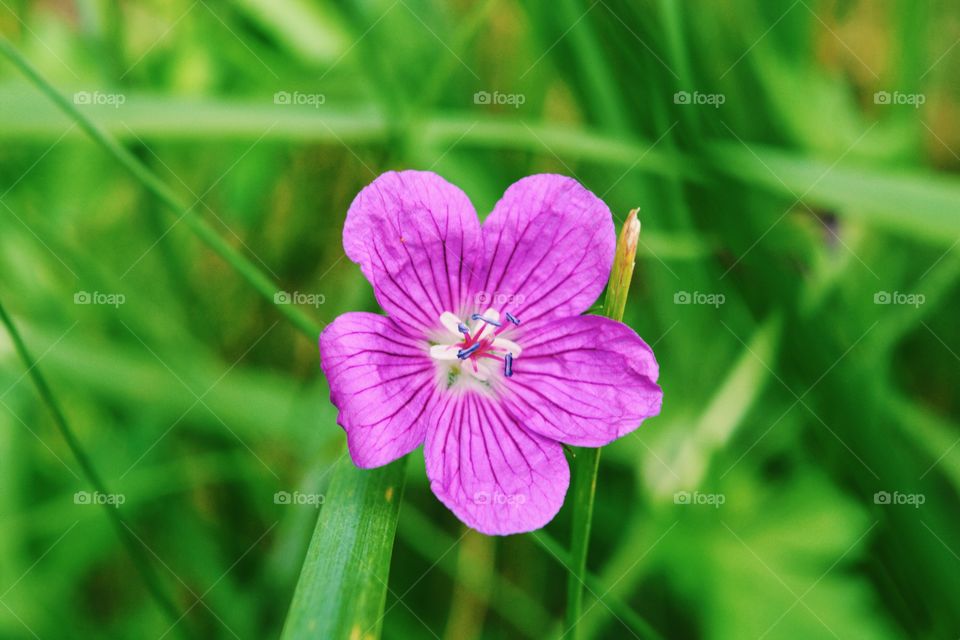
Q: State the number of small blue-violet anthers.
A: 5